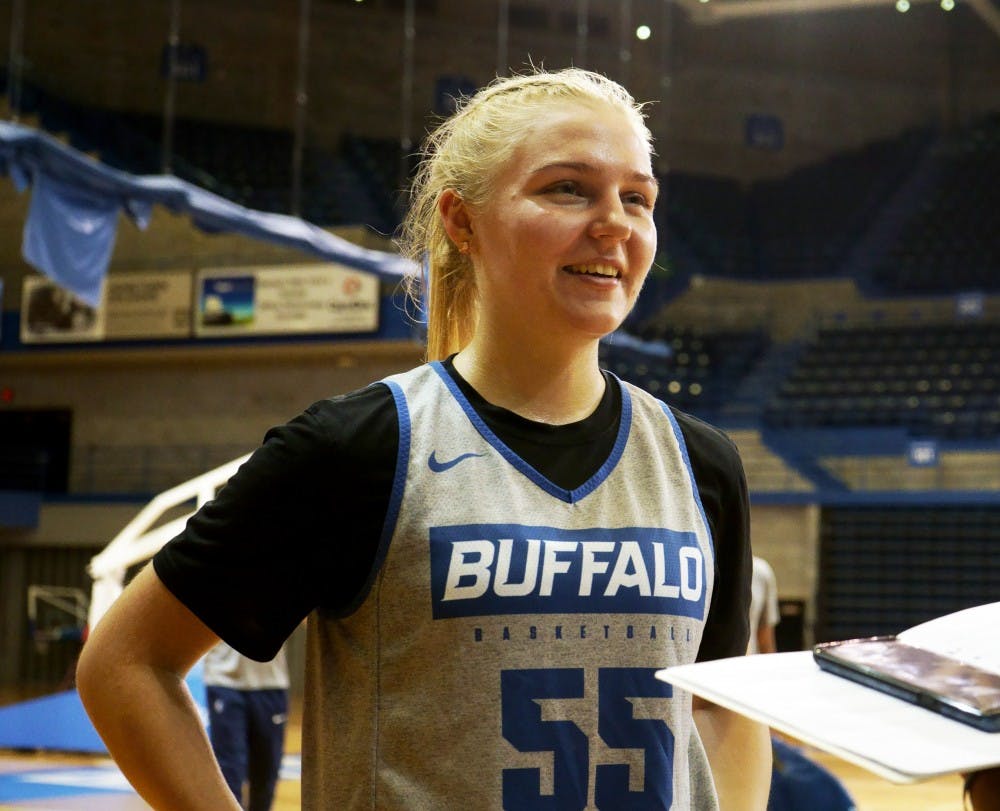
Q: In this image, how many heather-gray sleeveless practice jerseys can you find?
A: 1